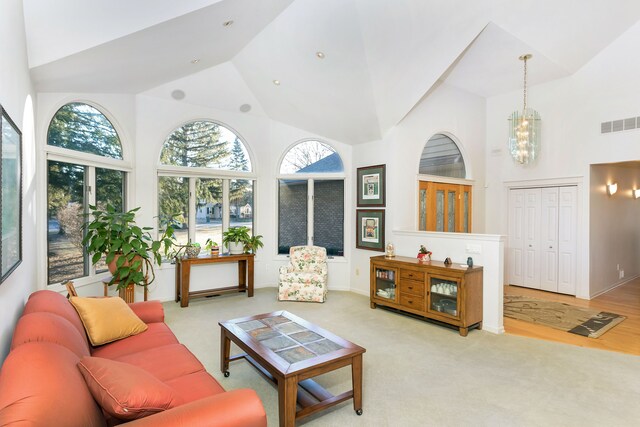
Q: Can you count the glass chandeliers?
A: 1